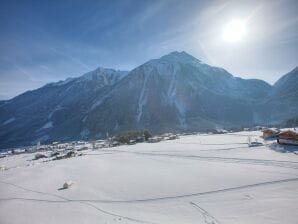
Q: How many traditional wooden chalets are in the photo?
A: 2